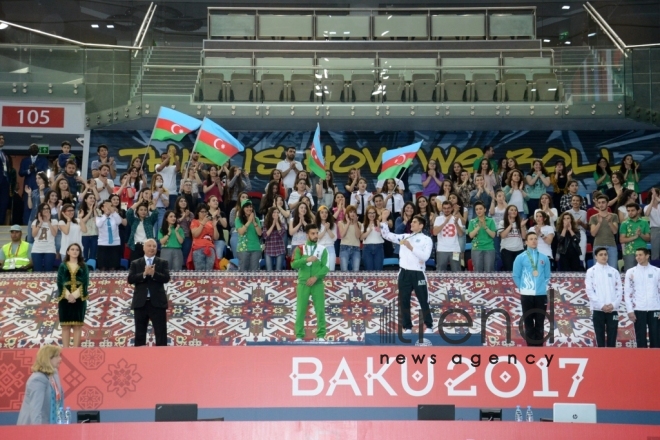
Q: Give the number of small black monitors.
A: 2